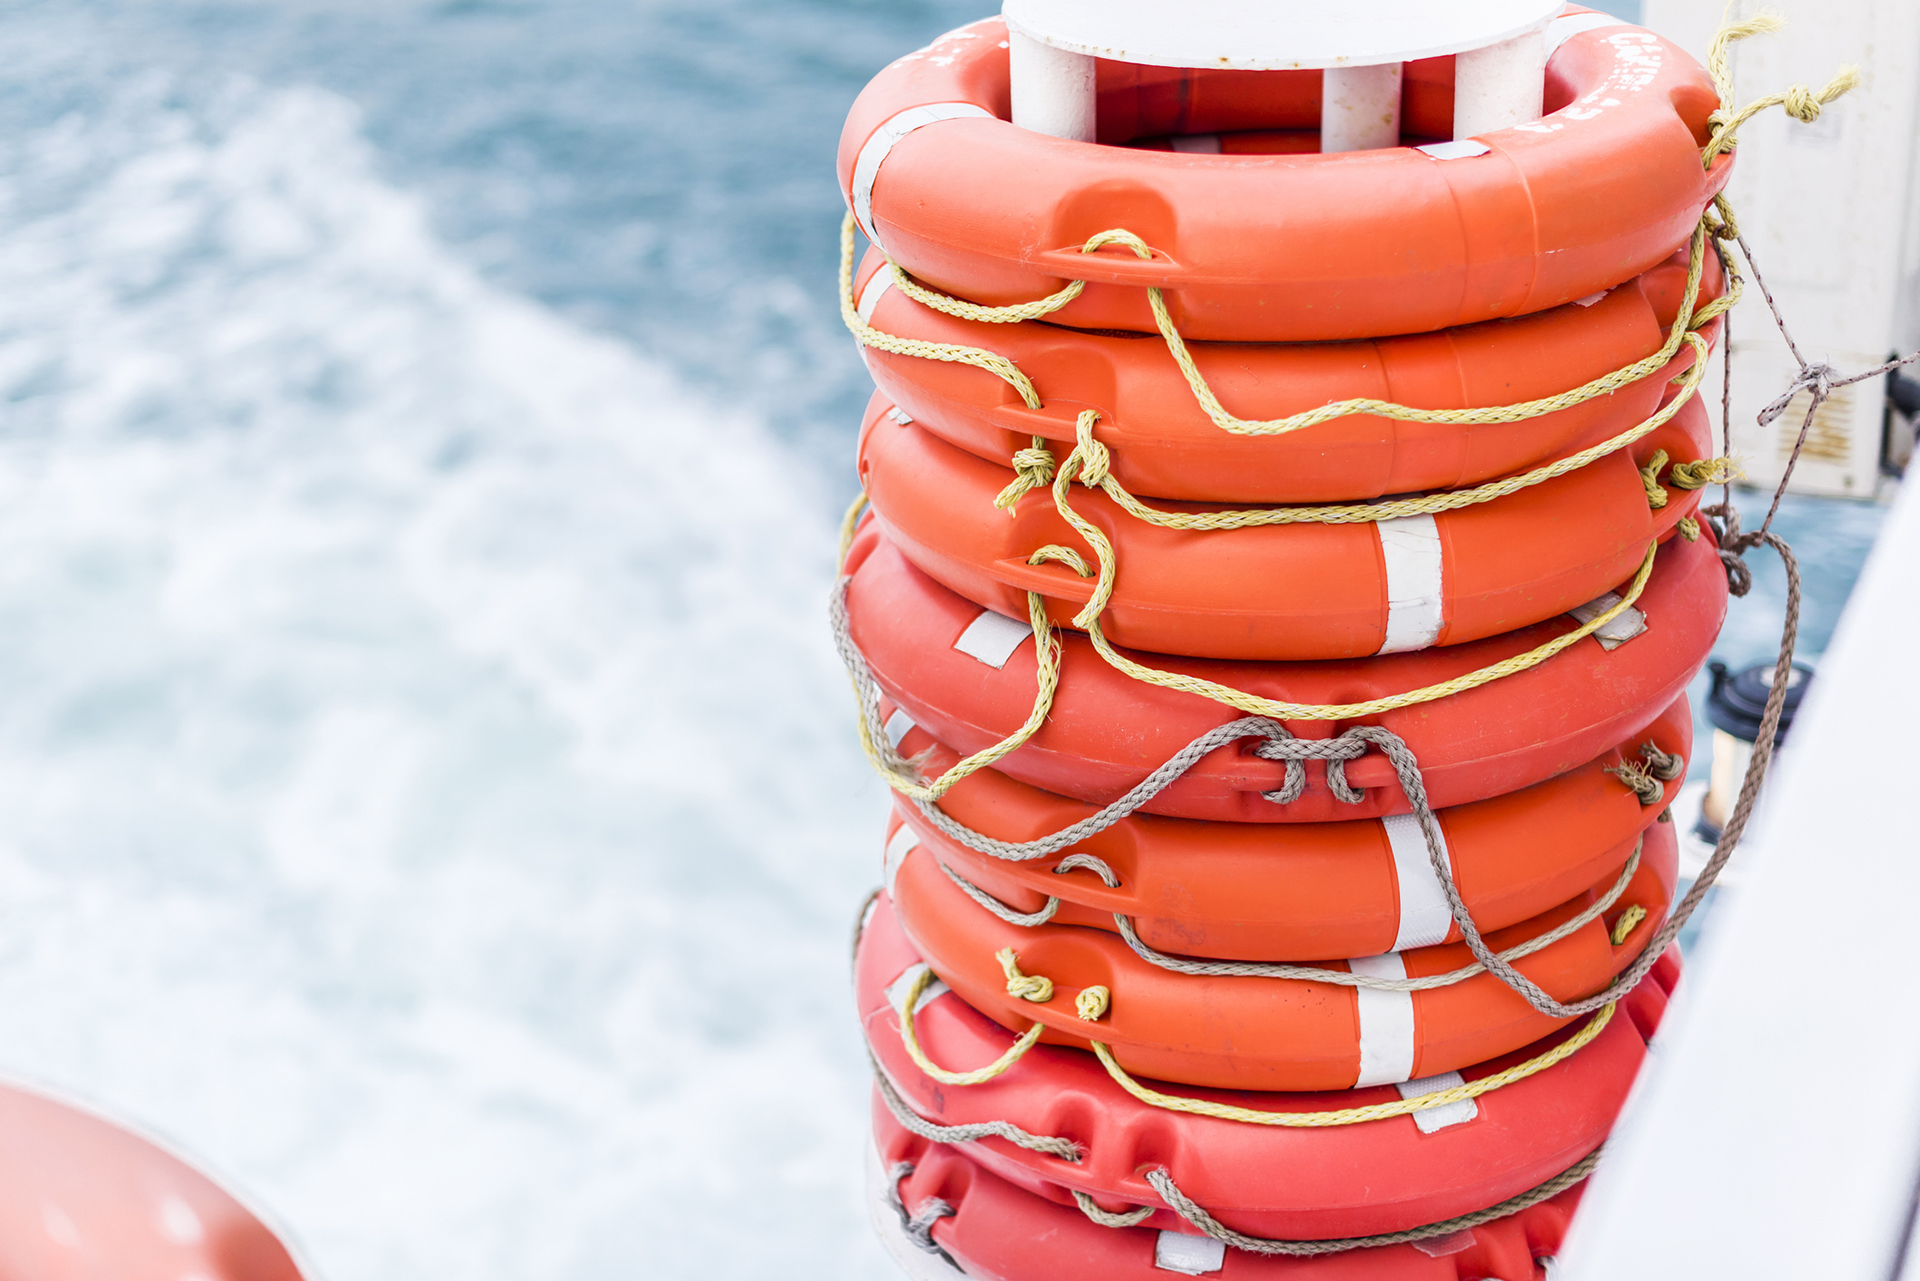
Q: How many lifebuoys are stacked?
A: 8